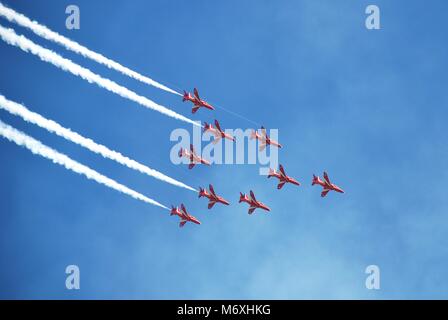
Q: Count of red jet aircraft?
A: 9